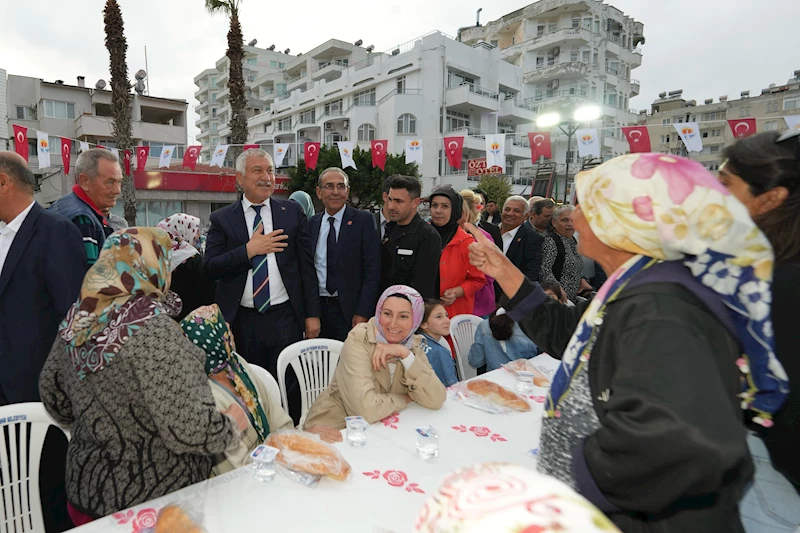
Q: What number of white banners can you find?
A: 12